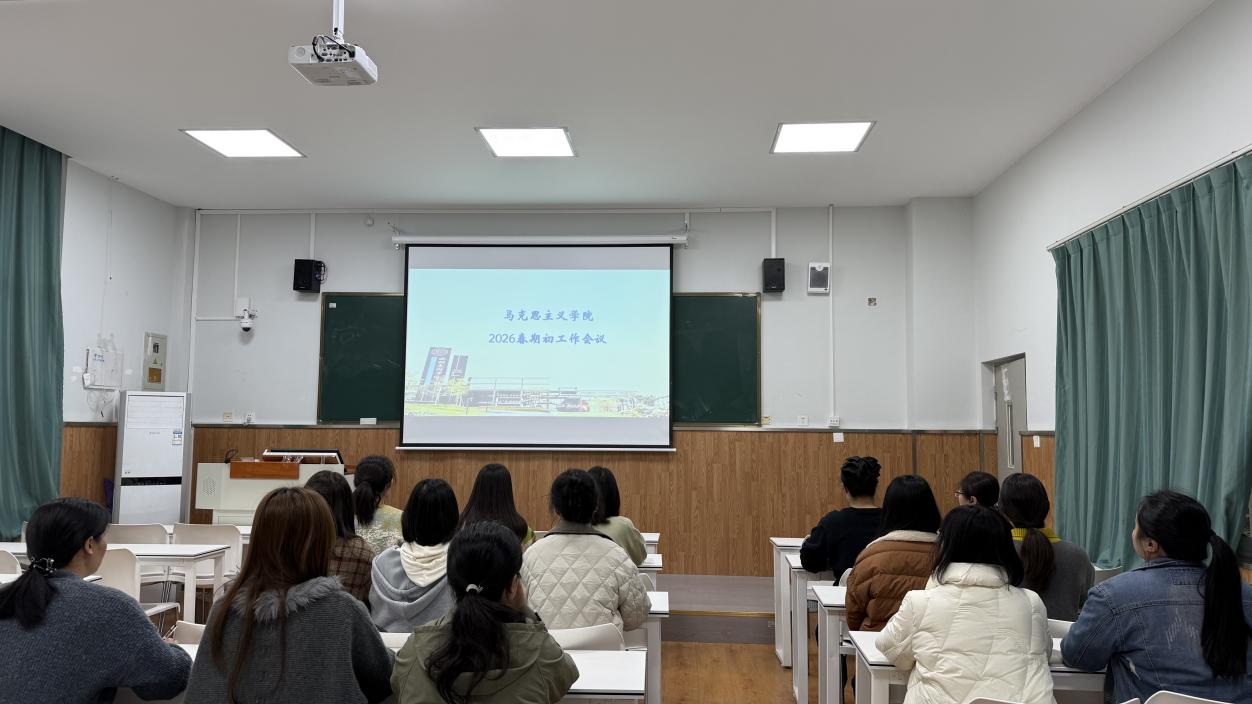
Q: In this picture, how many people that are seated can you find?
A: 15